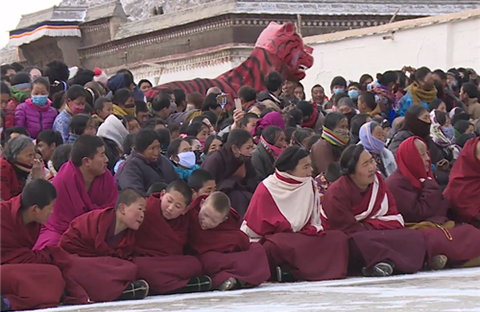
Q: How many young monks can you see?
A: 4